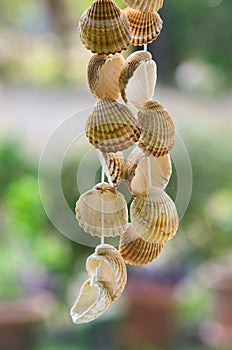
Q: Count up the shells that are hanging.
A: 14